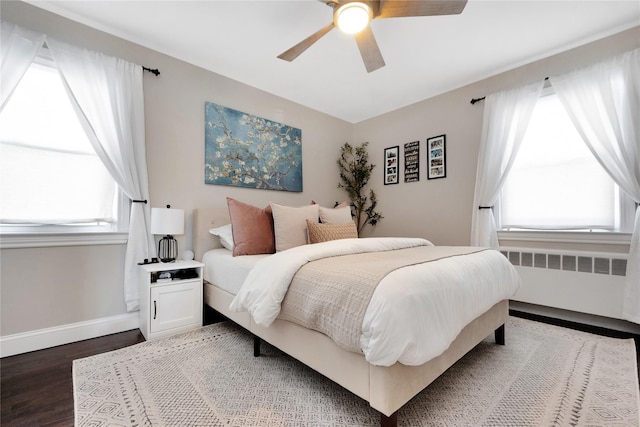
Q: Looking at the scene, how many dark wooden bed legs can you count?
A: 3